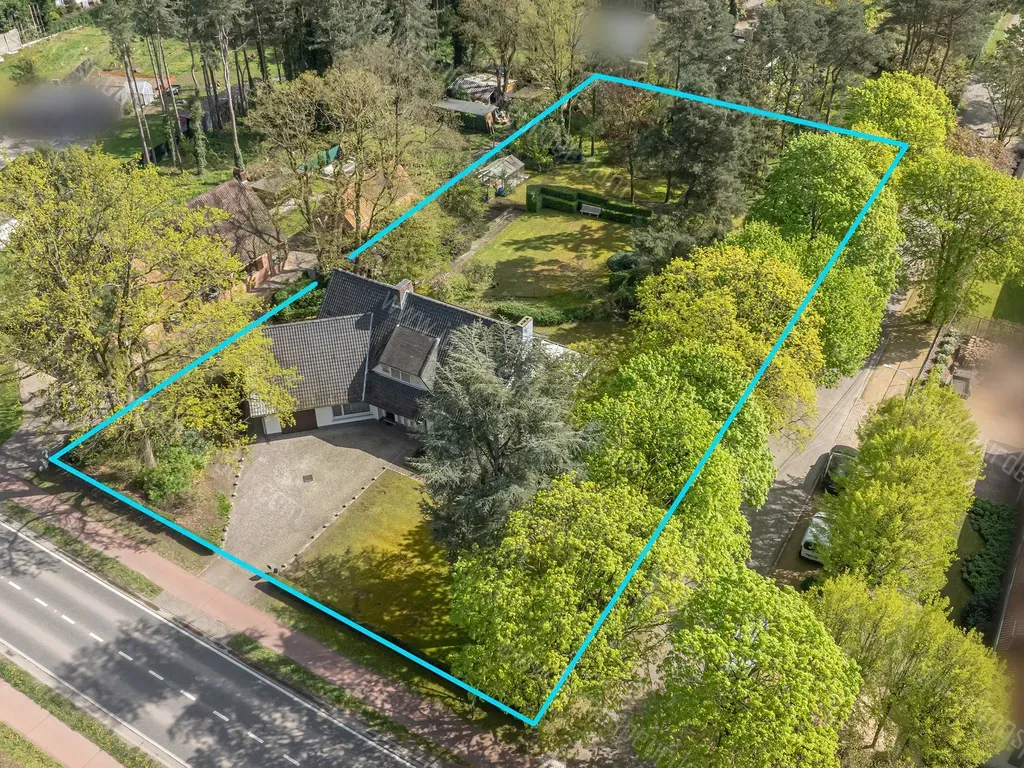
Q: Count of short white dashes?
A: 10